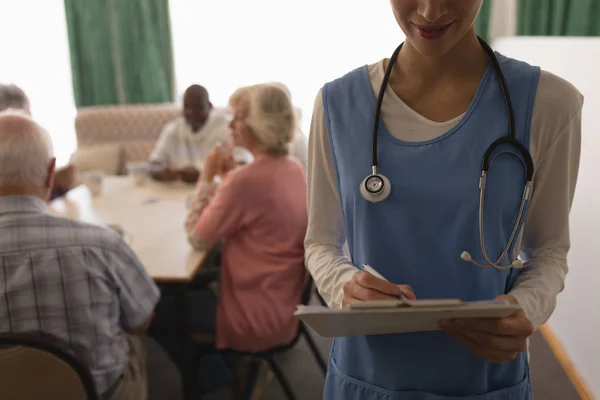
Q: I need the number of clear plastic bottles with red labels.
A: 0